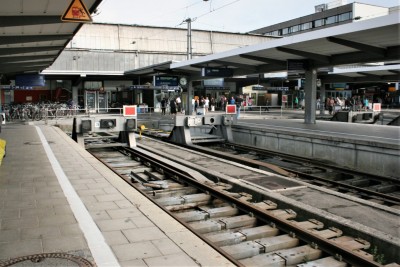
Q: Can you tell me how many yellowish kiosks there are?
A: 1